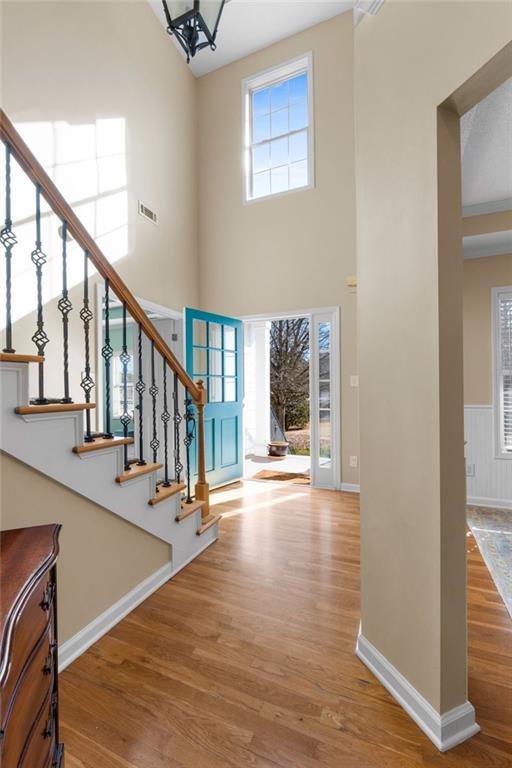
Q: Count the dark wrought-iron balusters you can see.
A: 11